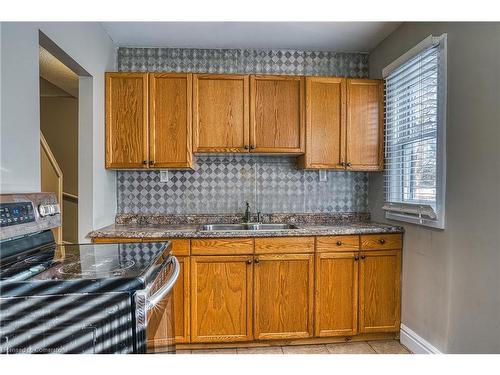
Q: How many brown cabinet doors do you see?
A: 11